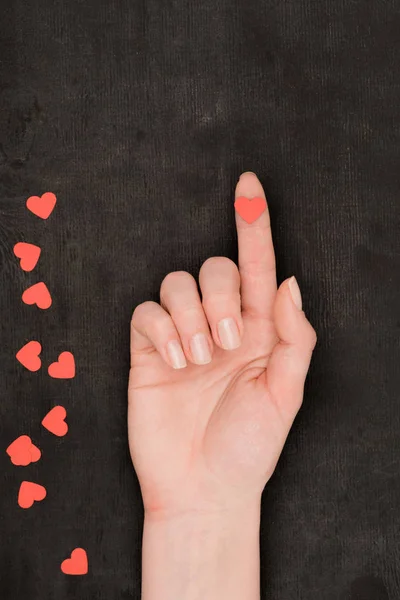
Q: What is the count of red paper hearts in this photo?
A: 11